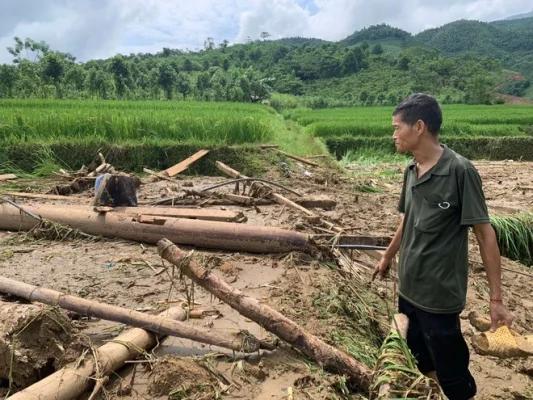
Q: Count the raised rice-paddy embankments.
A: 2